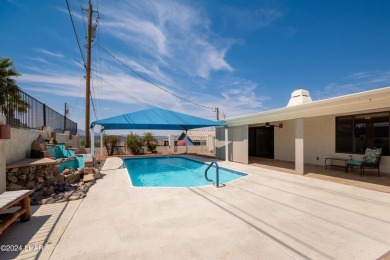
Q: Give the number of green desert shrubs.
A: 3